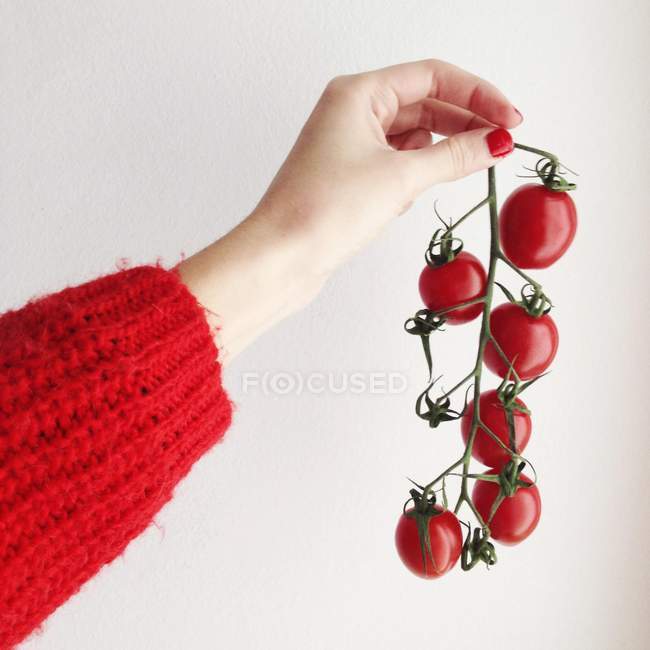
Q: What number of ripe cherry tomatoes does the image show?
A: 6